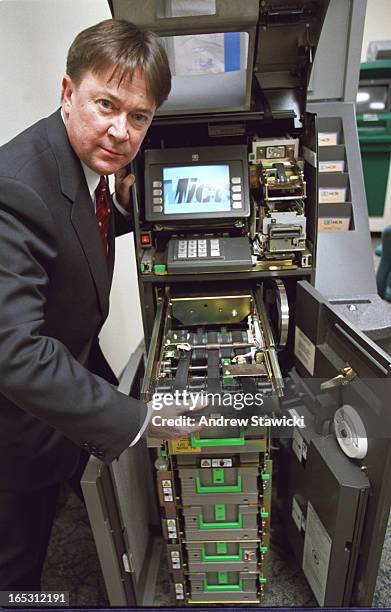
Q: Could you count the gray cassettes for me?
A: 4